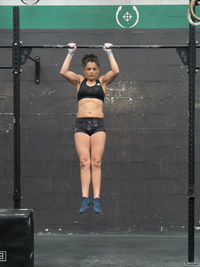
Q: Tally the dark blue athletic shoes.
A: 2